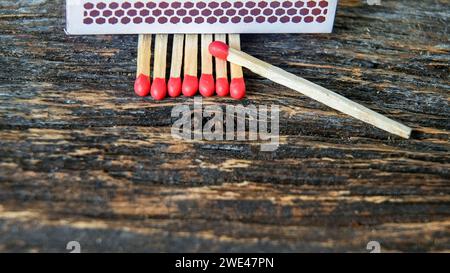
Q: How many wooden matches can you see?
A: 8